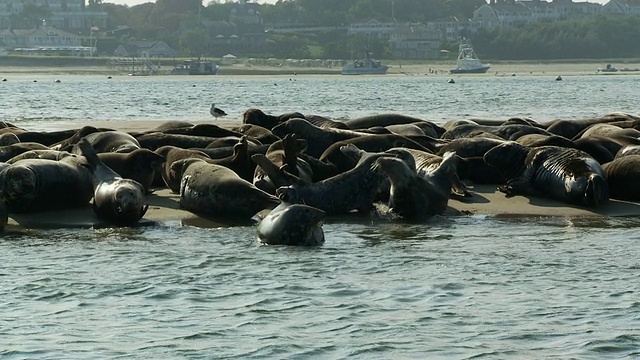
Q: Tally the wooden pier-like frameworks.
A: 1